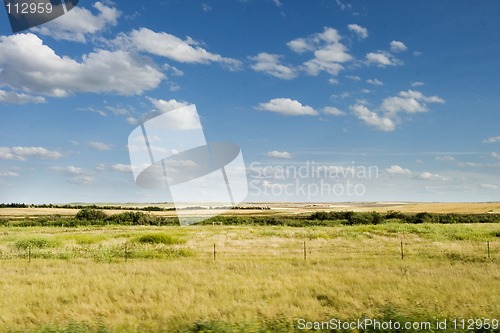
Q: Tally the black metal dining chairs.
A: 0